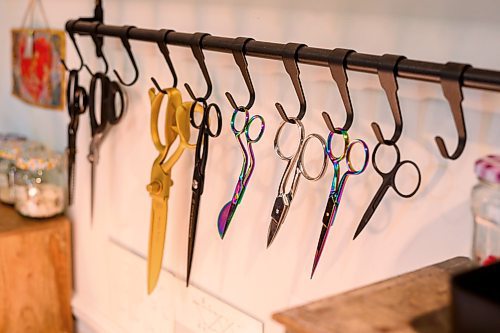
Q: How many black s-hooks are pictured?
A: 10